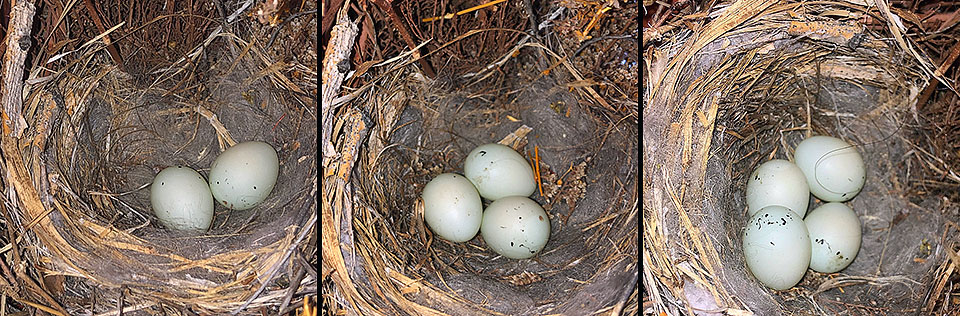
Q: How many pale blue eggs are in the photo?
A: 9